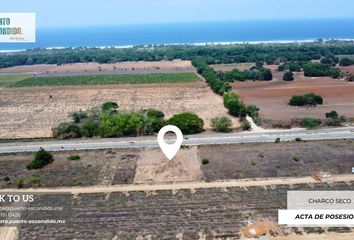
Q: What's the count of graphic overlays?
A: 4